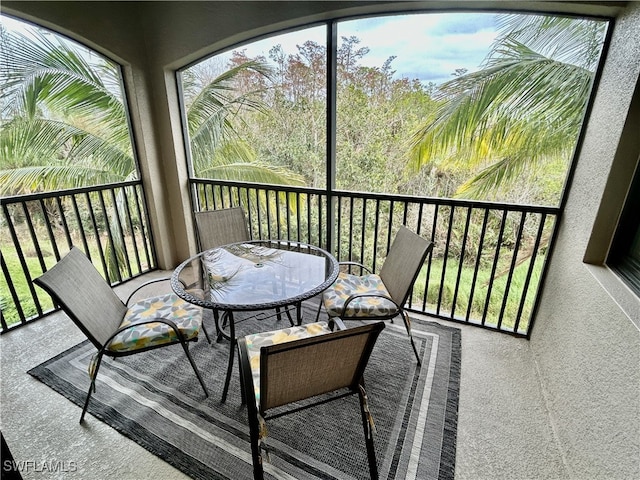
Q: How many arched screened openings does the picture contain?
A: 2